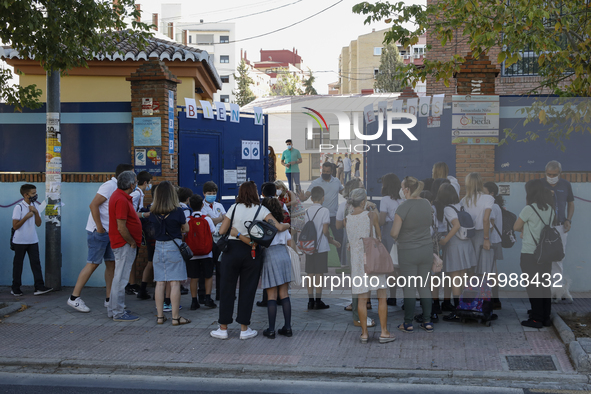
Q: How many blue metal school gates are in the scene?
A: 2